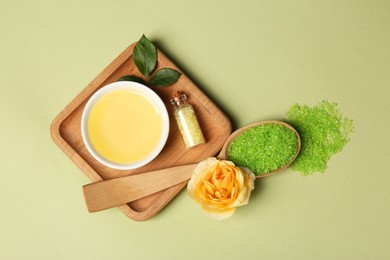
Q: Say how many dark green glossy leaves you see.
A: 3